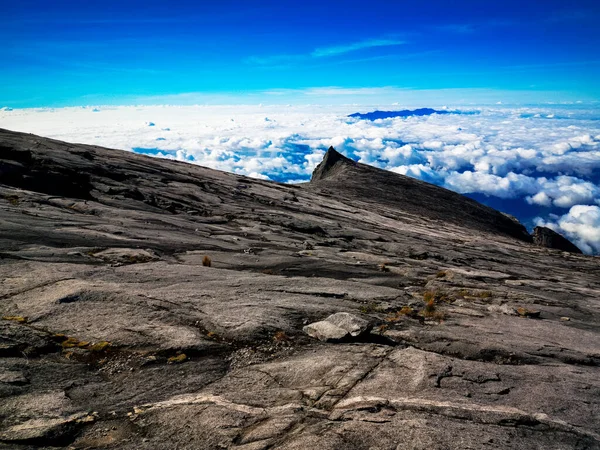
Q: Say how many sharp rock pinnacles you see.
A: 1